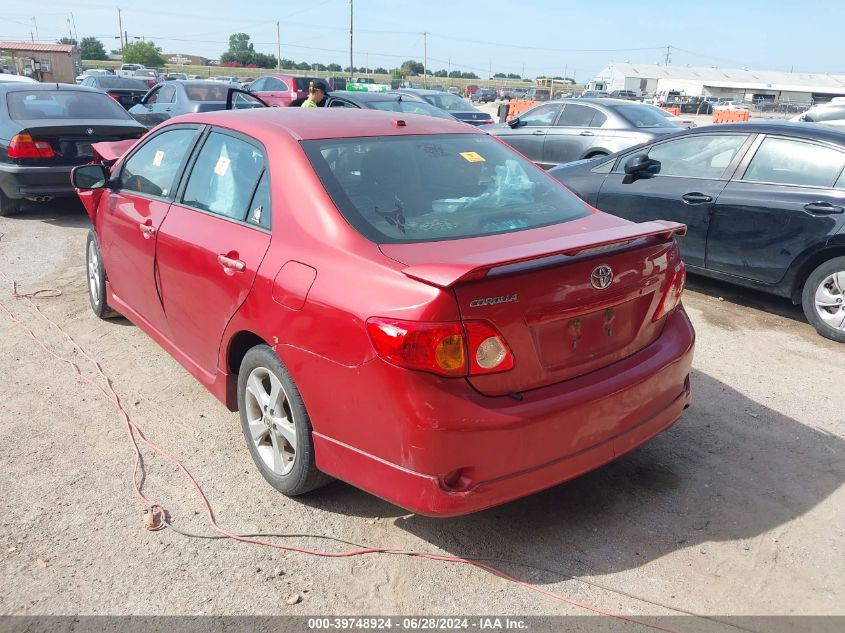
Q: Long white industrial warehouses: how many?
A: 1